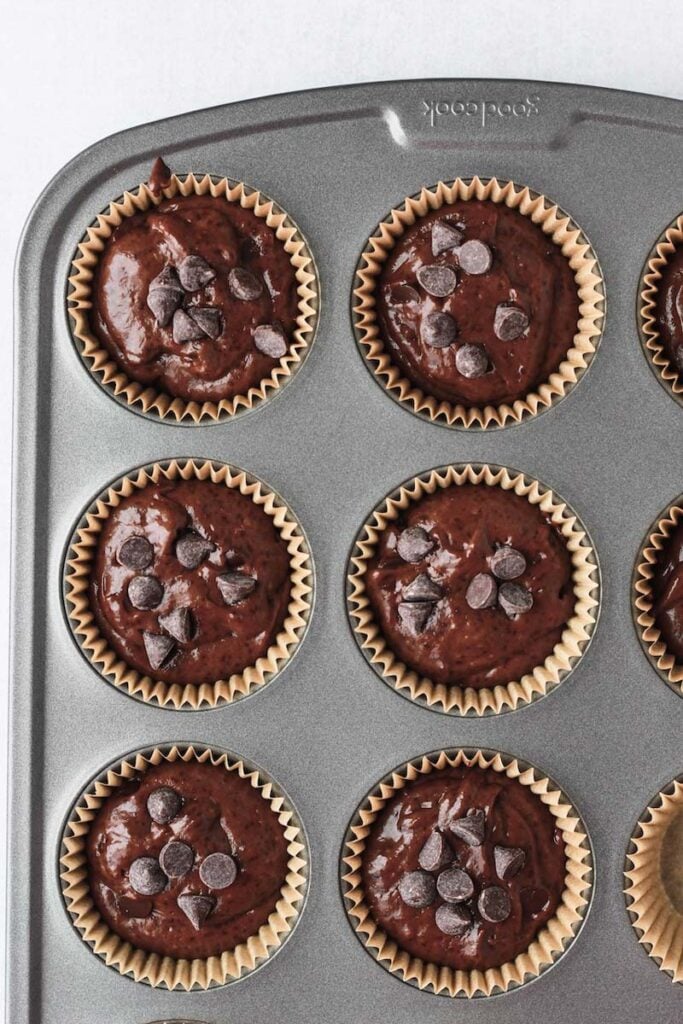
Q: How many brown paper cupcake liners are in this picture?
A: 9